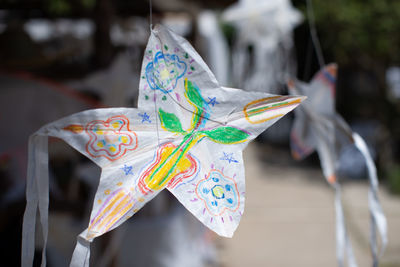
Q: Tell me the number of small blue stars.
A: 4